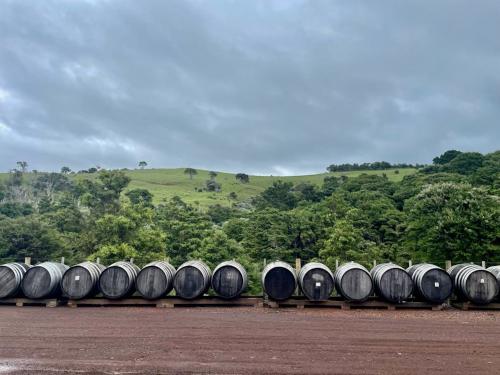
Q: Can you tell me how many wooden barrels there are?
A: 14